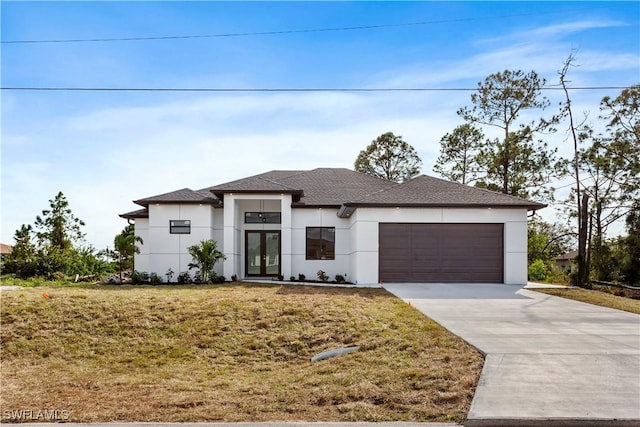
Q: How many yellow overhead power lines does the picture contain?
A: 0